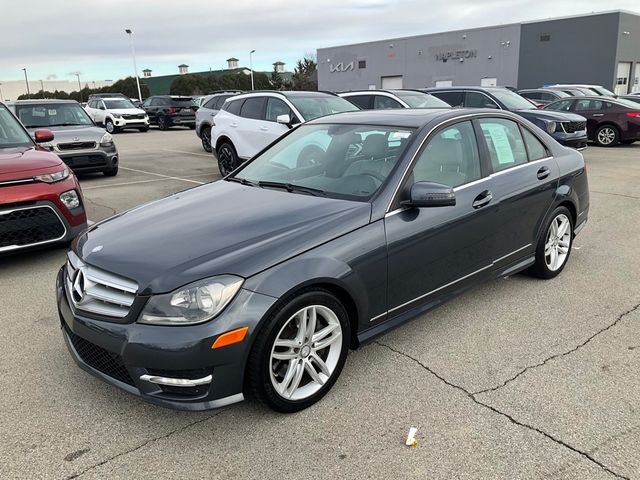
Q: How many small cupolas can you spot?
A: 4